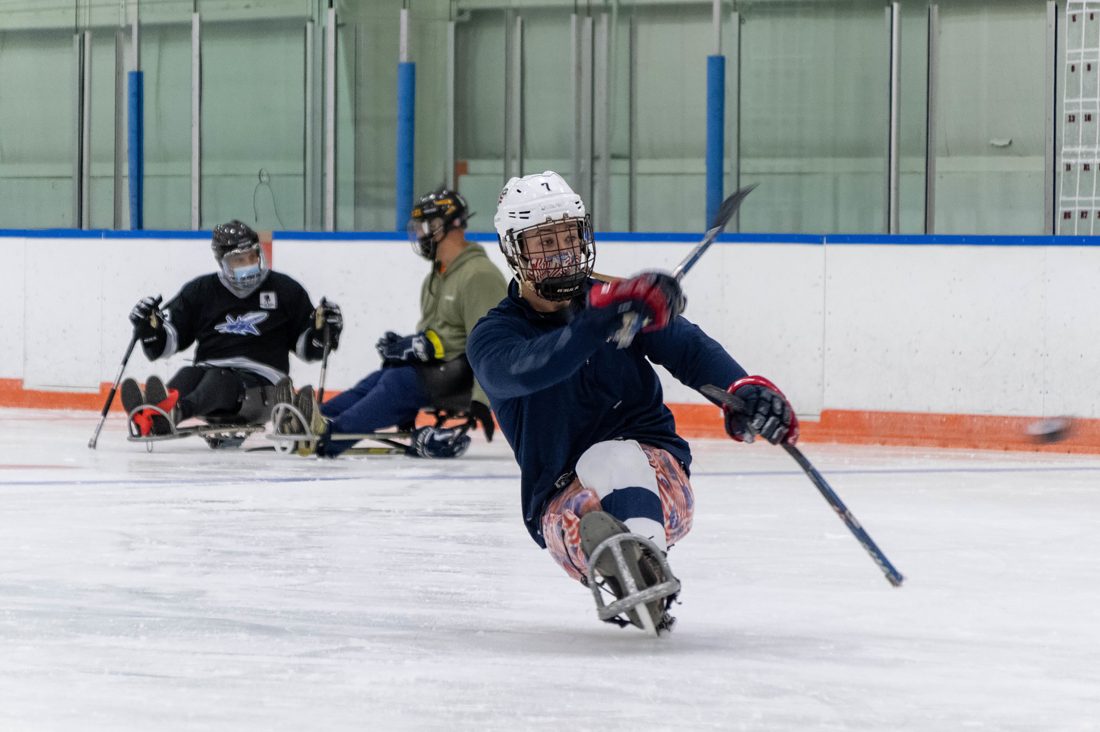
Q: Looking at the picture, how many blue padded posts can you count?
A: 3